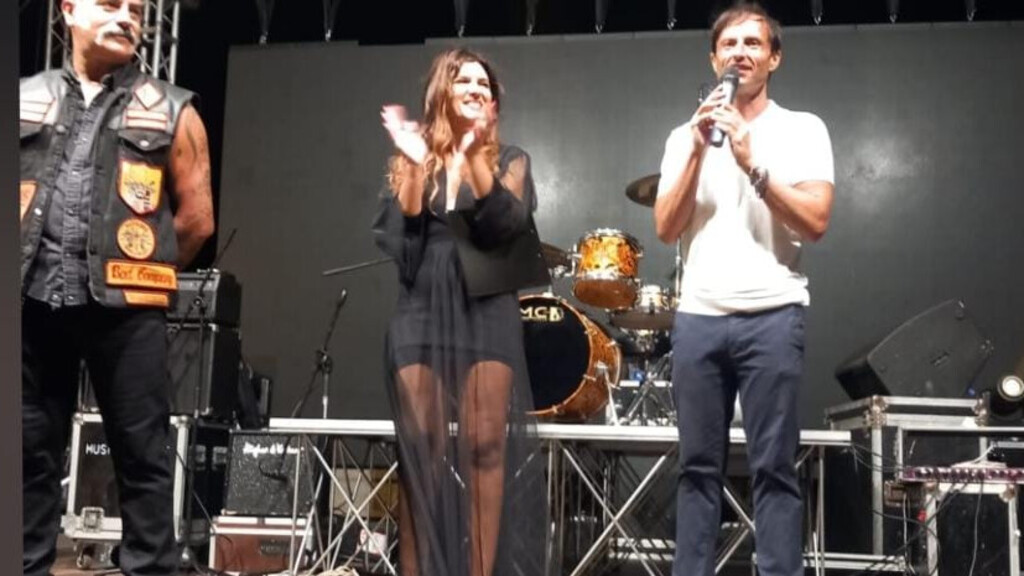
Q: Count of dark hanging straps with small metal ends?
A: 9